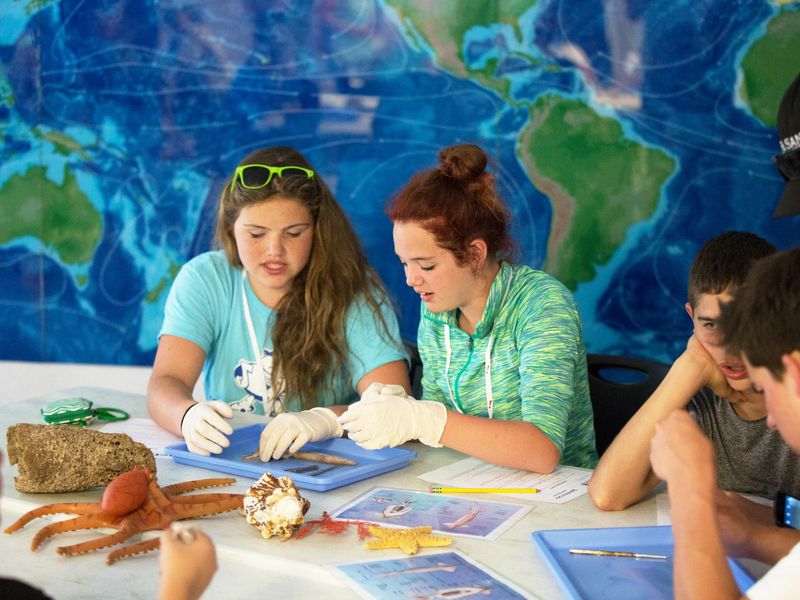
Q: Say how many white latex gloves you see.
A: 4